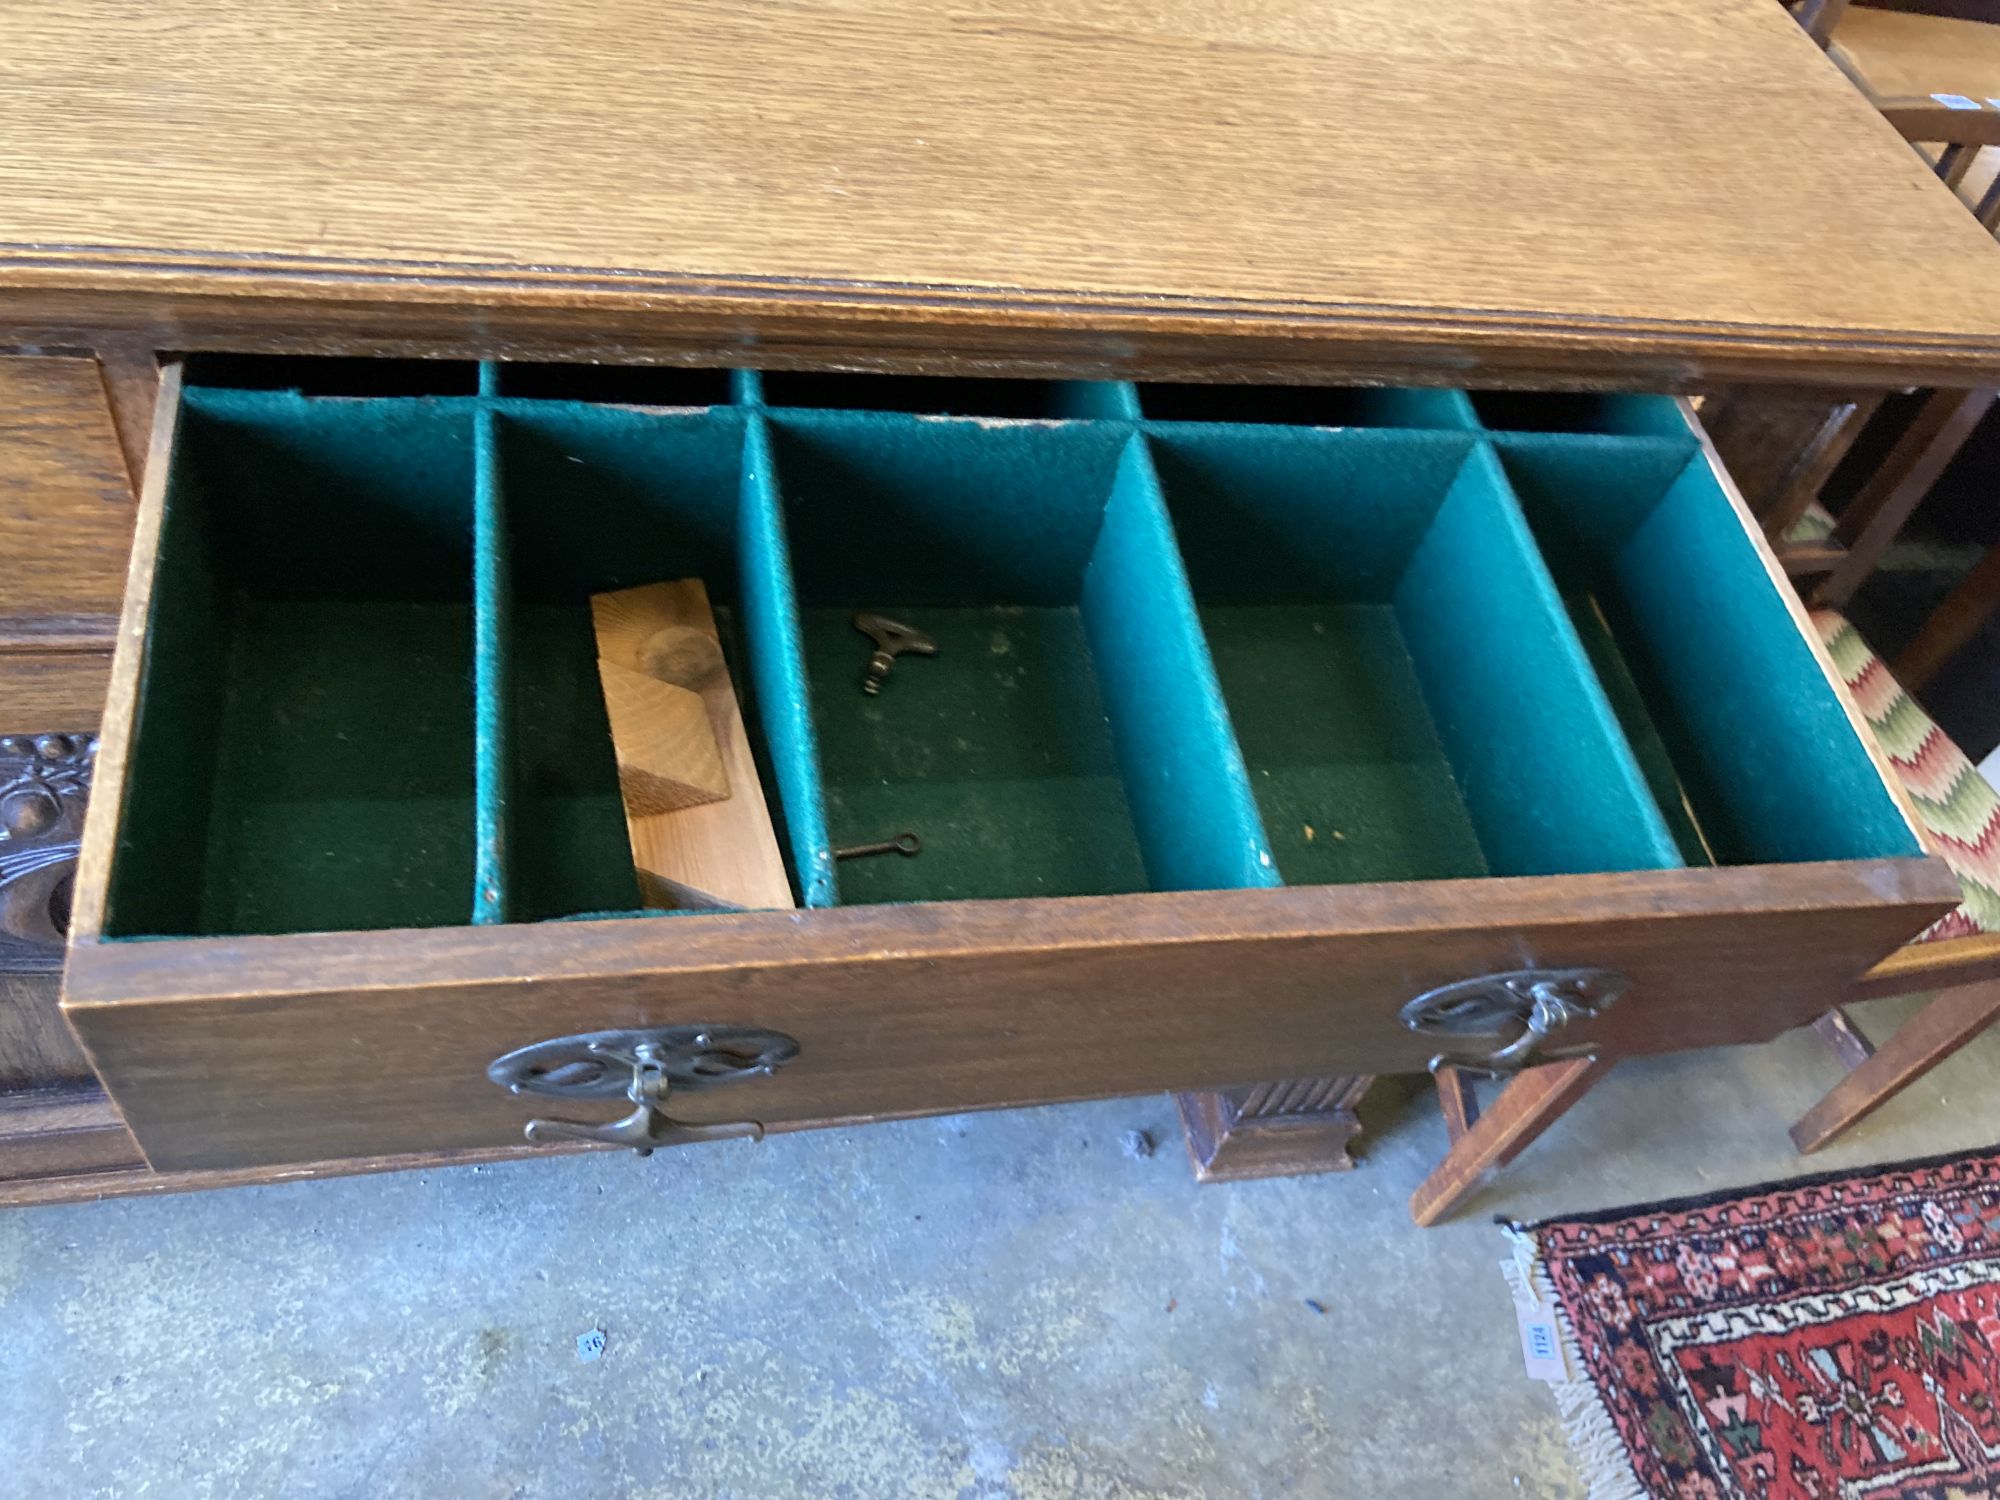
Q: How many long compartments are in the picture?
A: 5